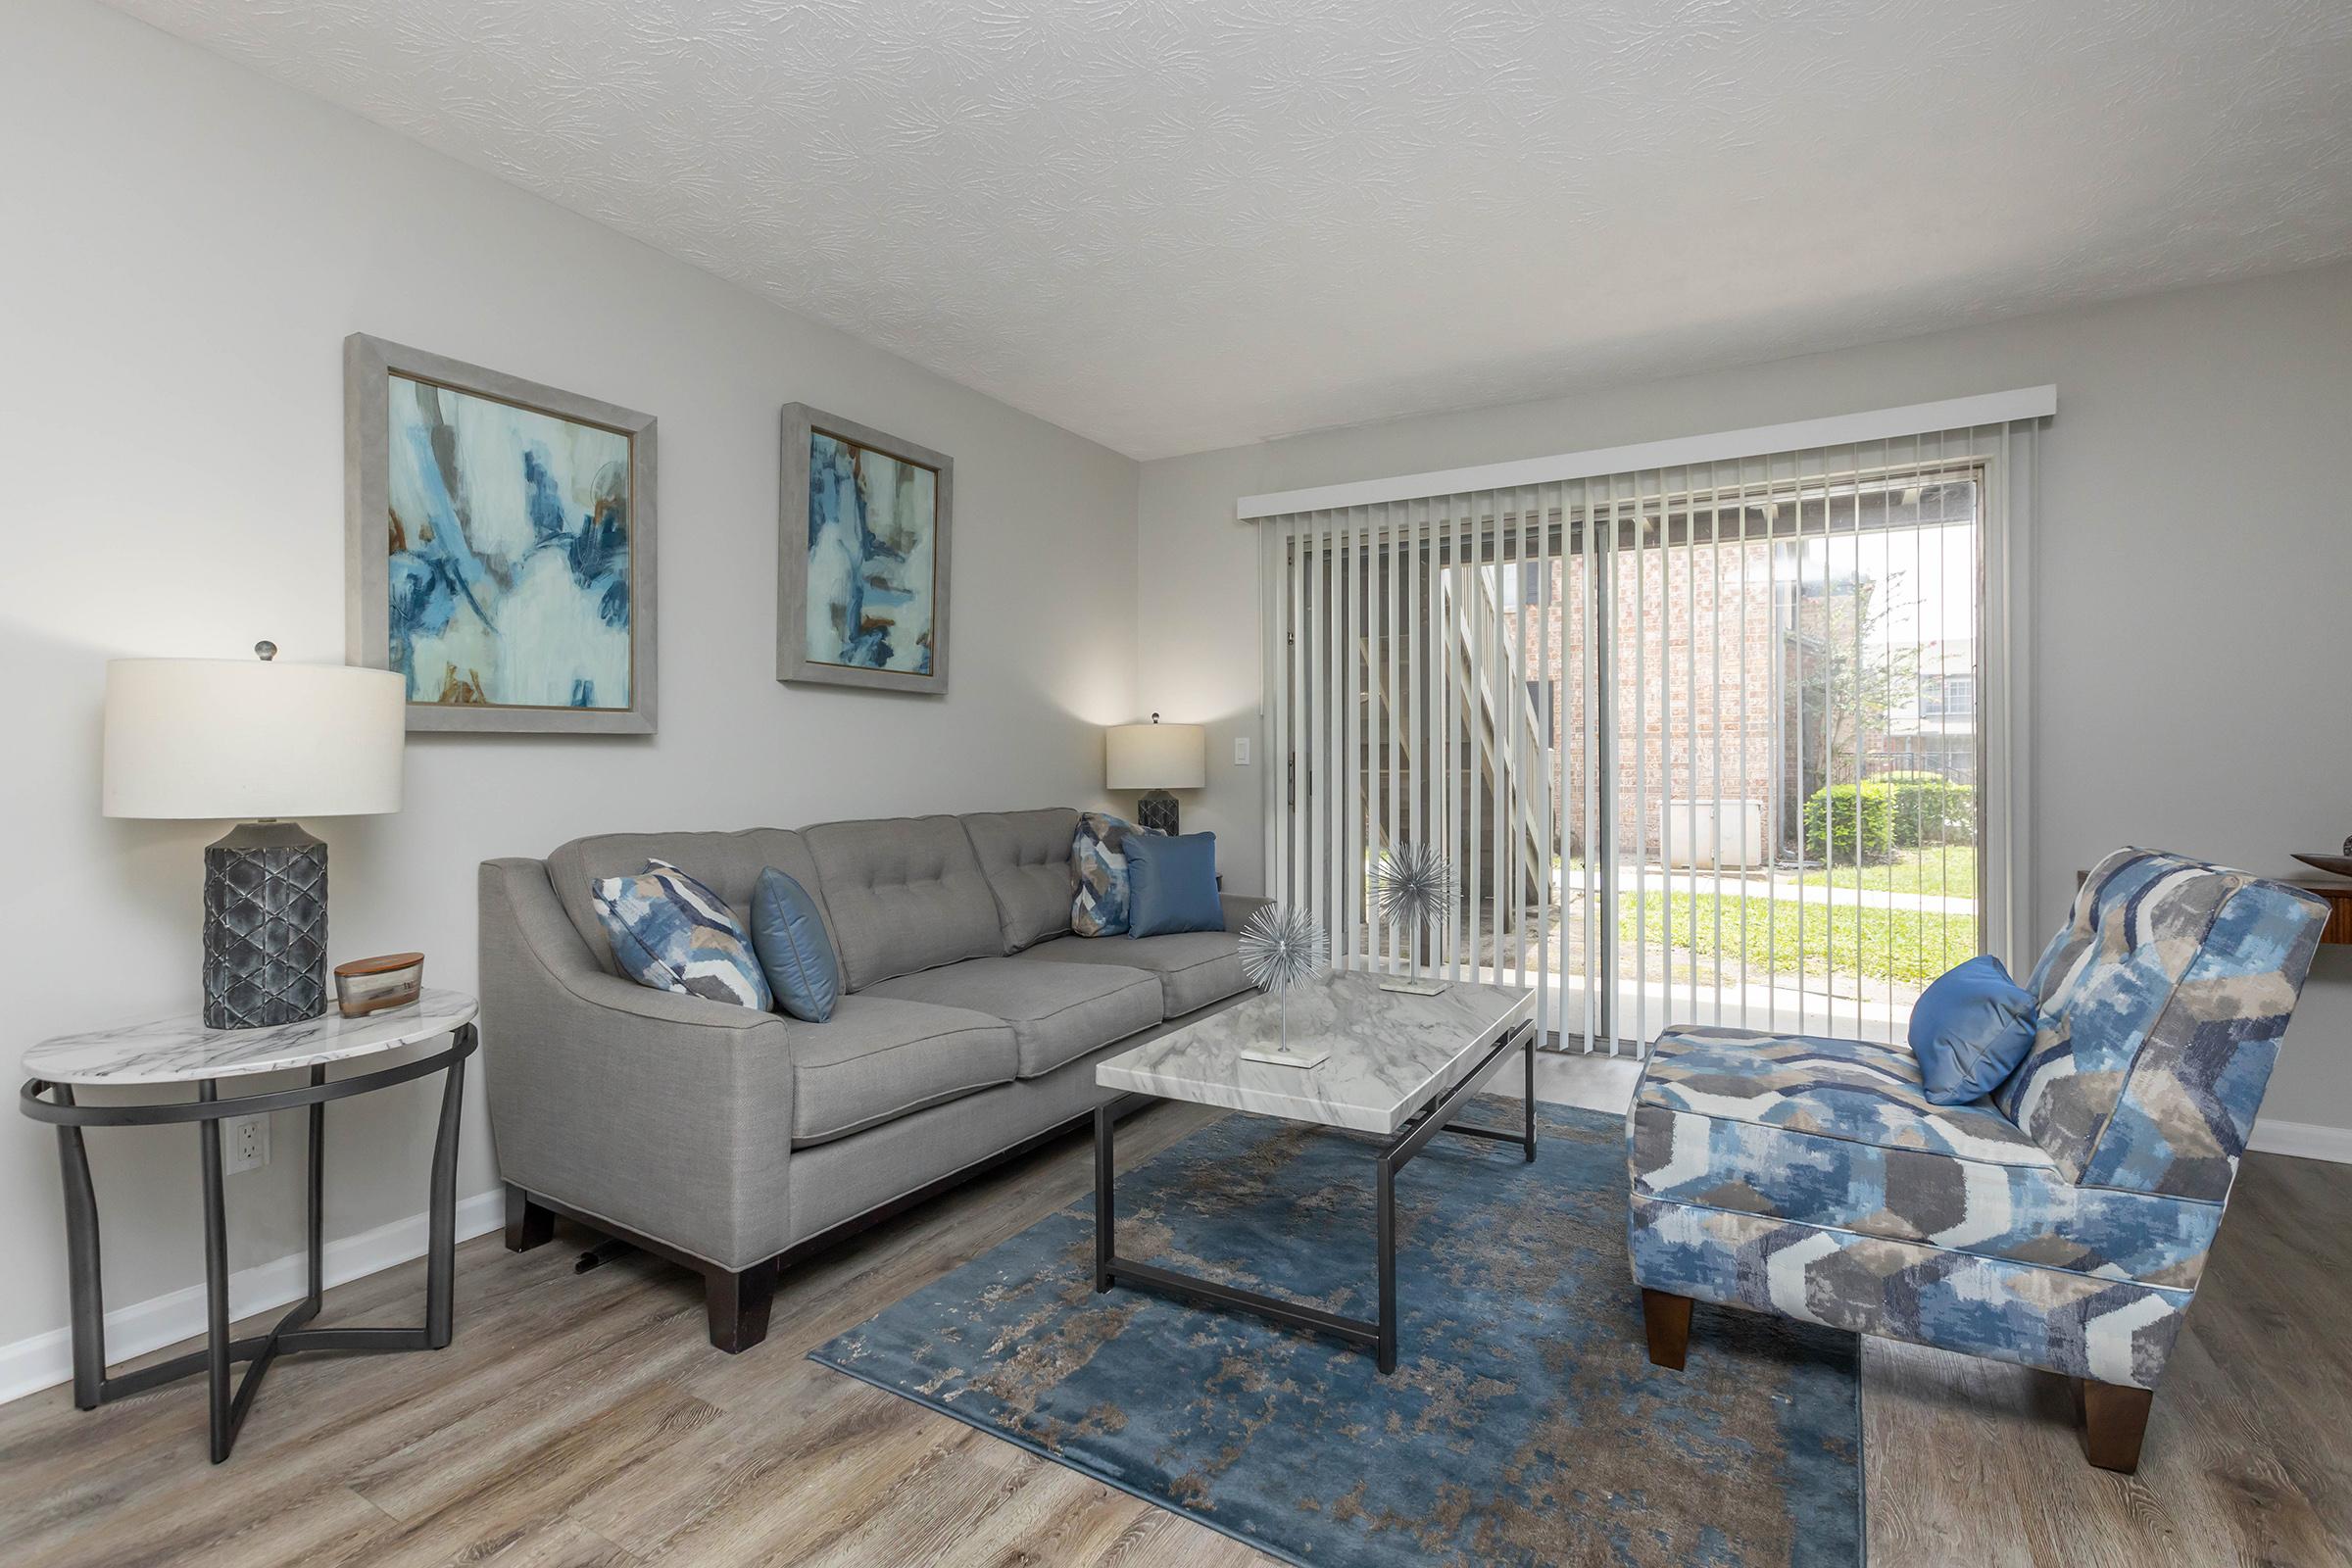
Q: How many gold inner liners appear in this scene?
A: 2